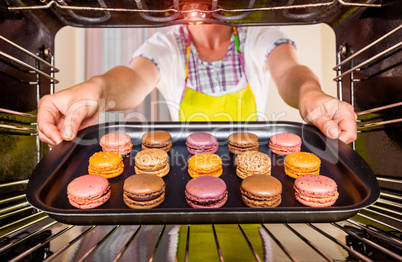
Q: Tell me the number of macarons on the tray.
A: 15